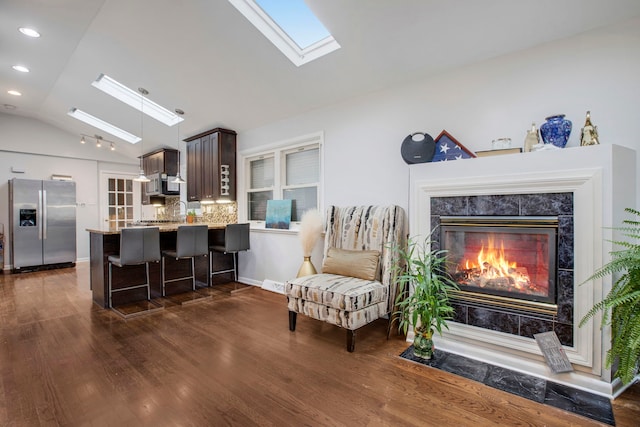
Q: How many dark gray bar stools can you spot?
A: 3